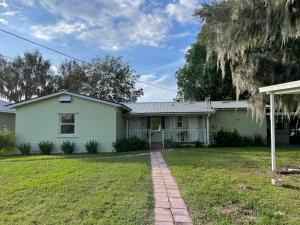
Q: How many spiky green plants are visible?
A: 4